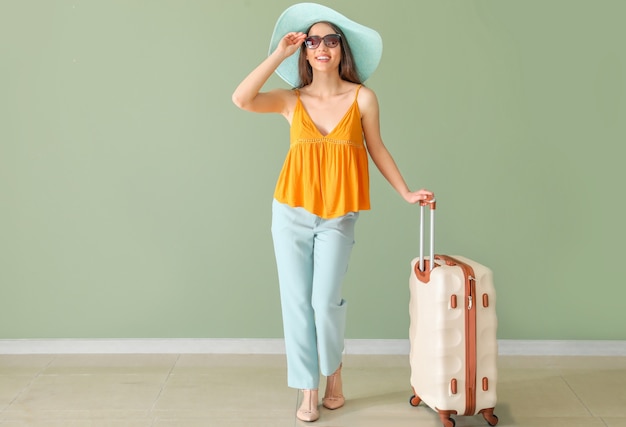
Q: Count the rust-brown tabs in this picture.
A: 4